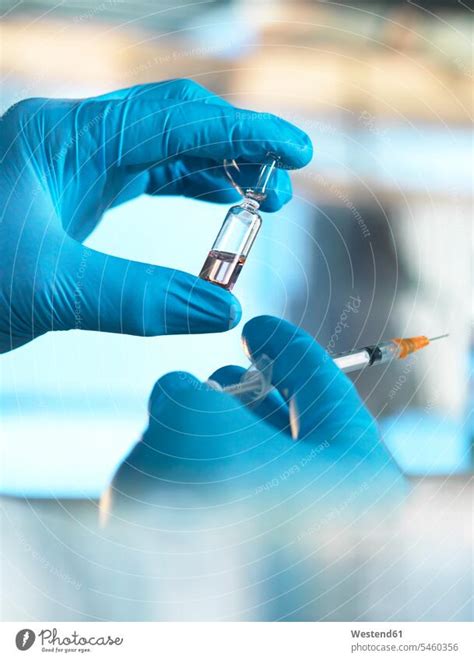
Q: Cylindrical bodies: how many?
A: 2